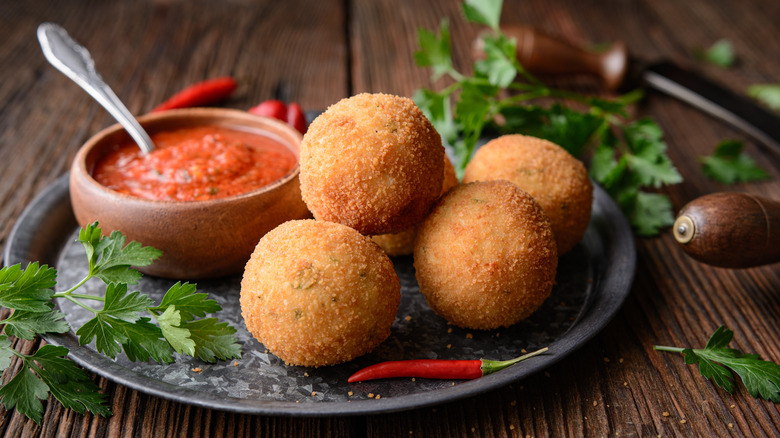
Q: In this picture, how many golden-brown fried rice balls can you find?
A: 5